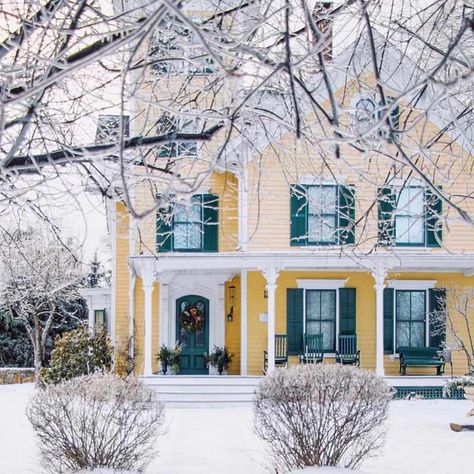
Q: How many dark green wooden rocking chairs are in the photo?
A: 3